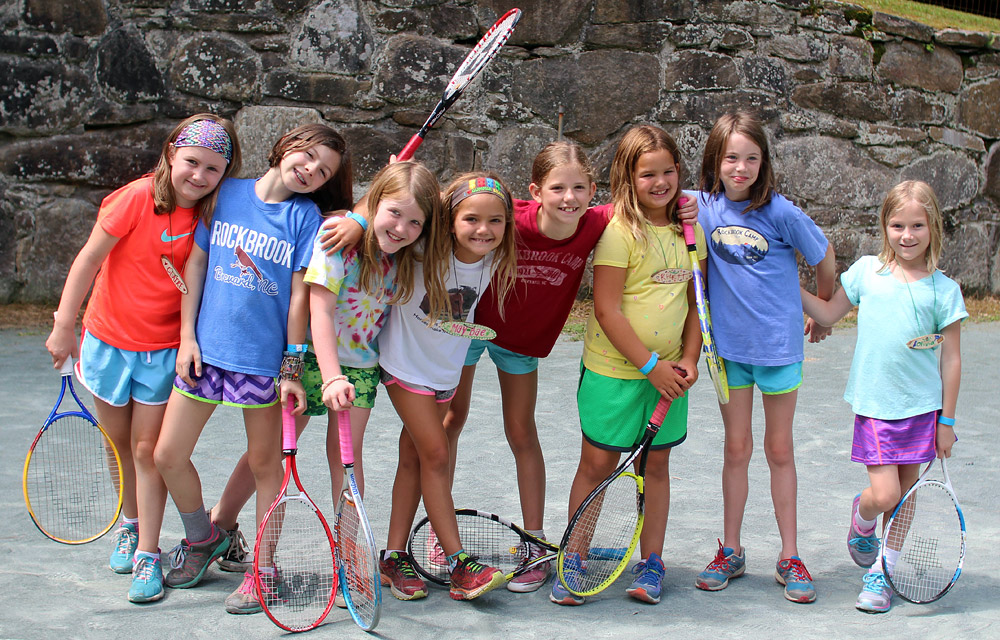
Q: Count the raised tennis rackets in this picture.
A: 1